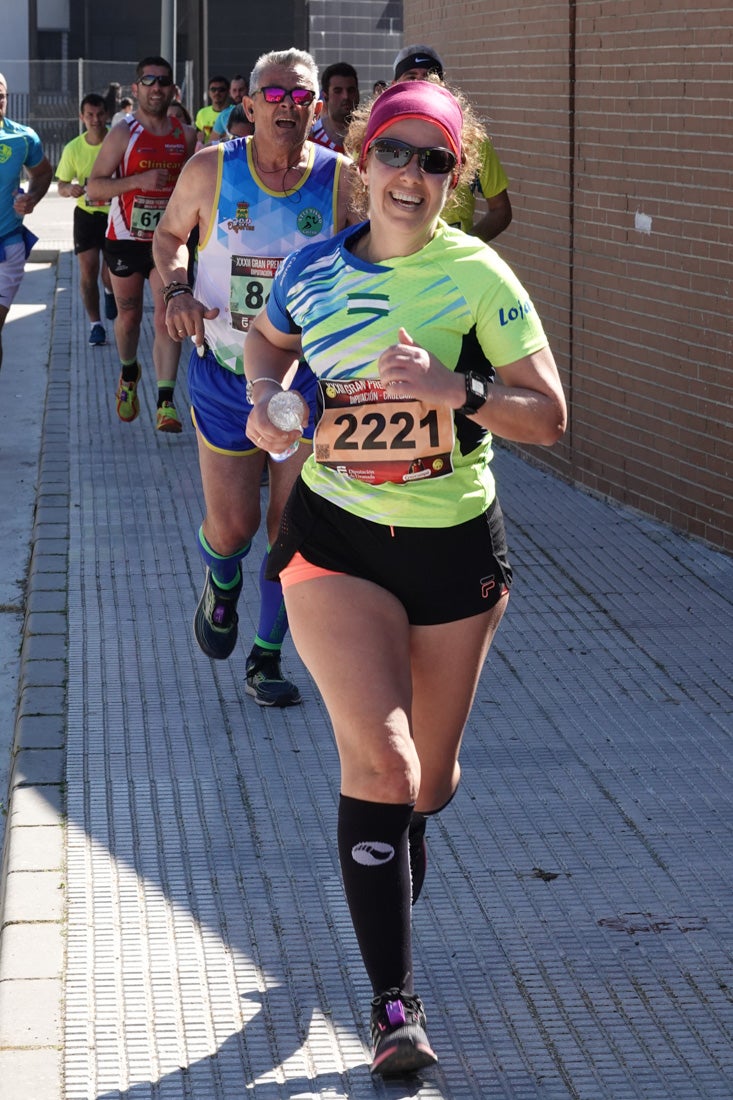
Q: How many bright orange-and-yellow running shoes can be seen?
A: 2